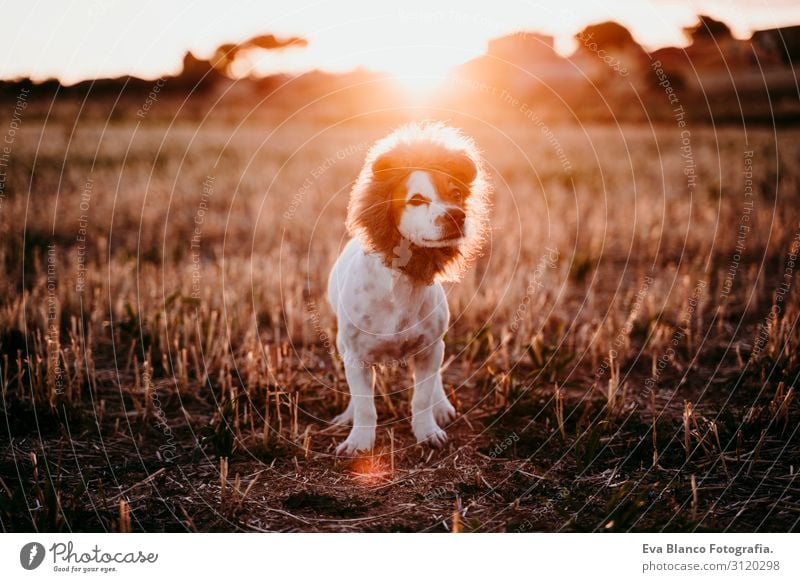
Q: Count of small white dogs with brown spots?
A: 1